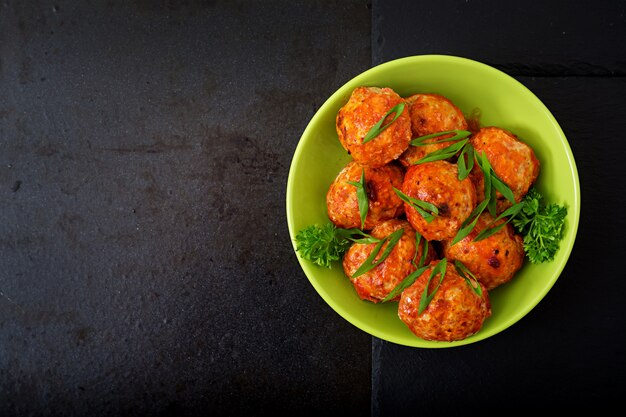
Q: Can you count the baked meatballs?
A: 8